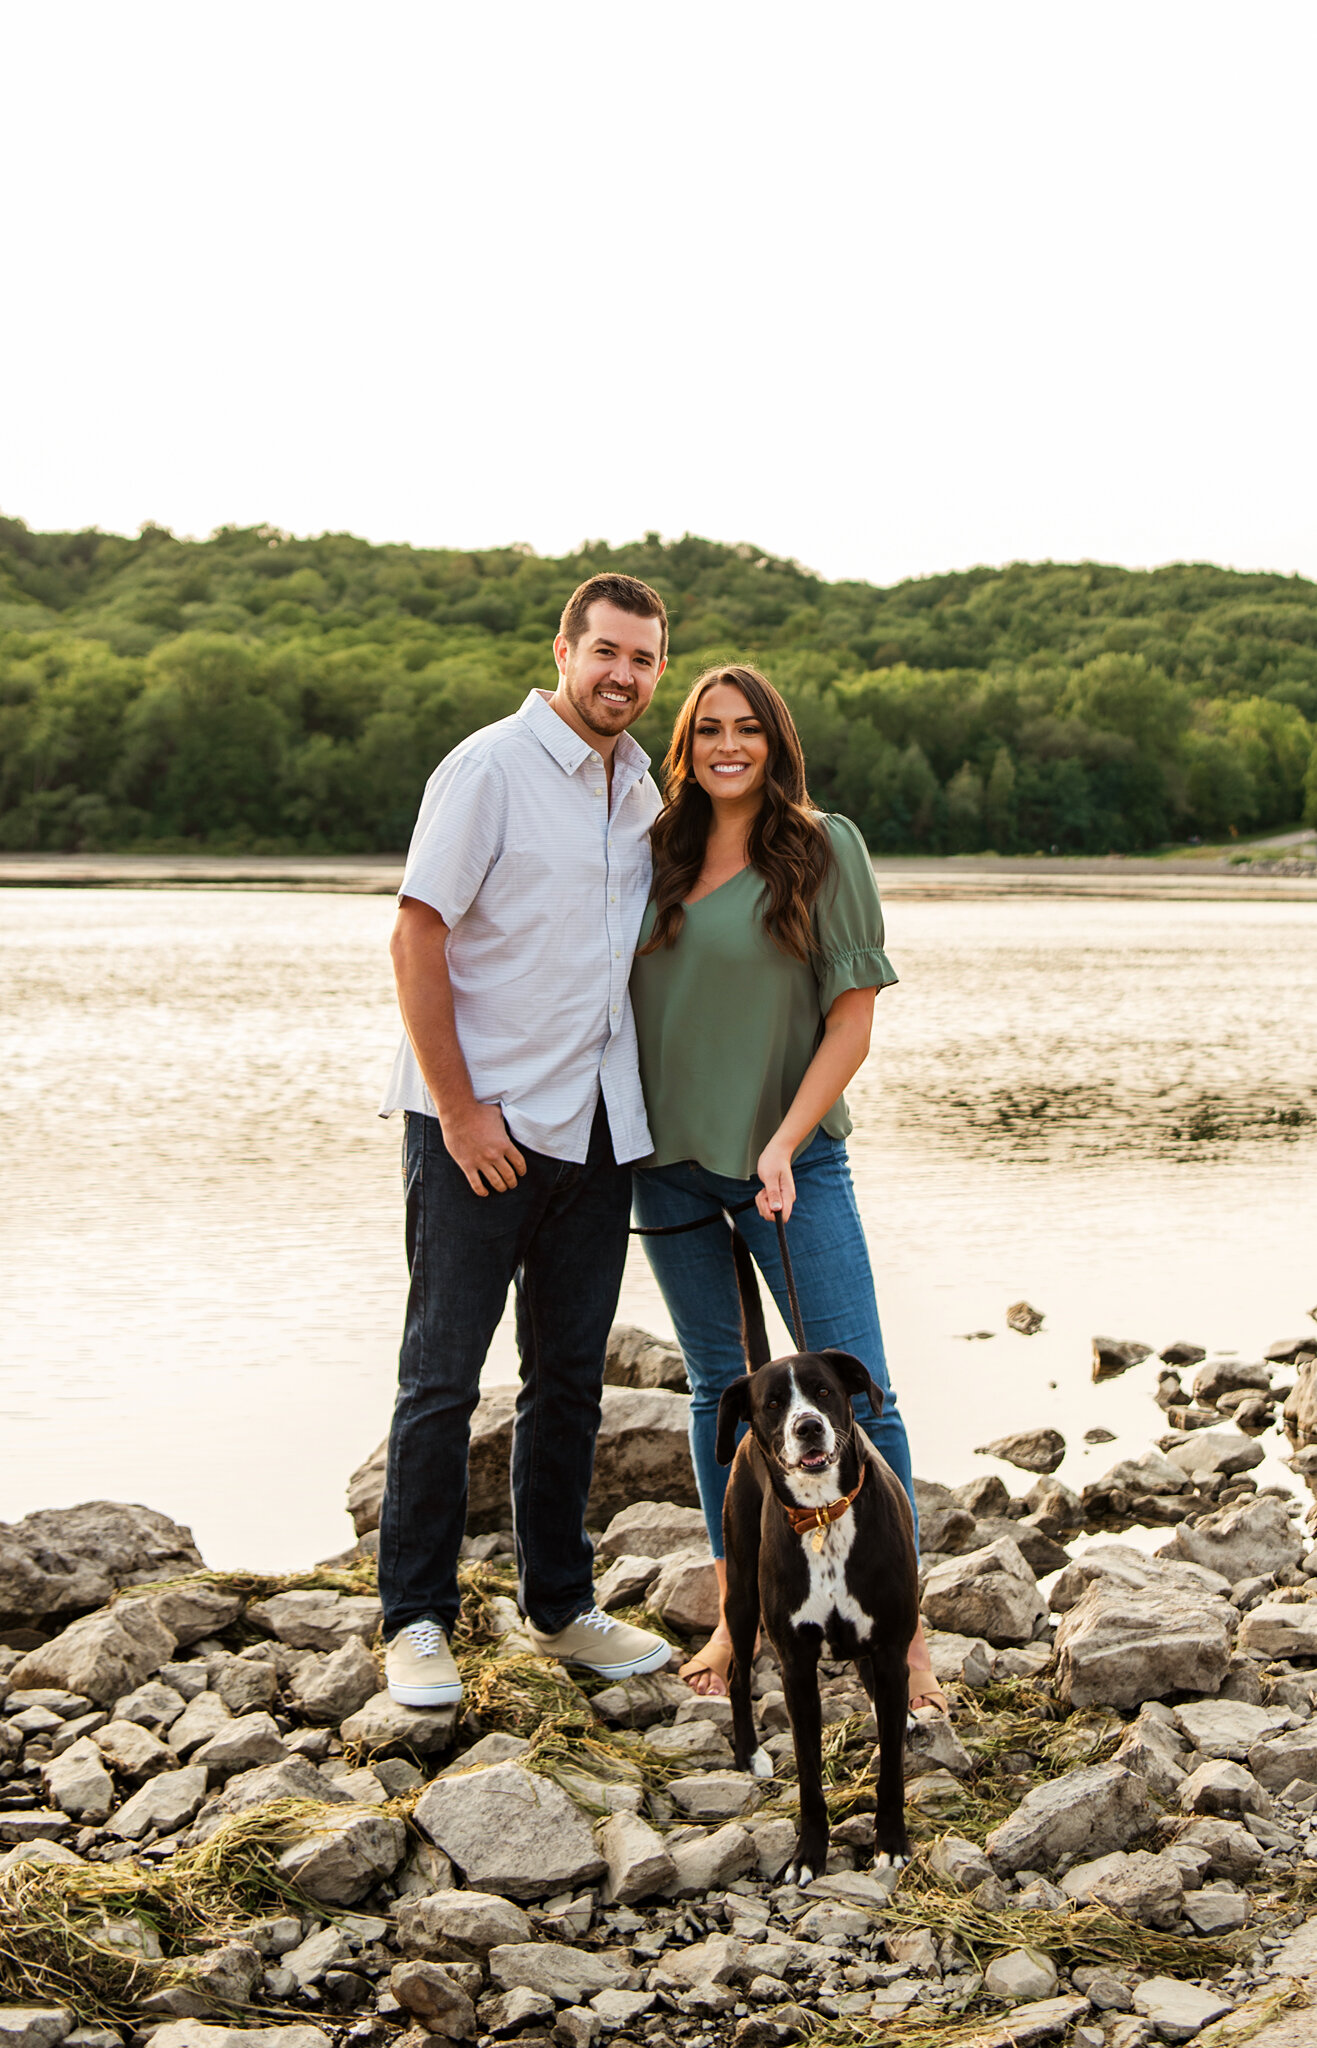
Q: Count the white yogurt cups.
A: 0